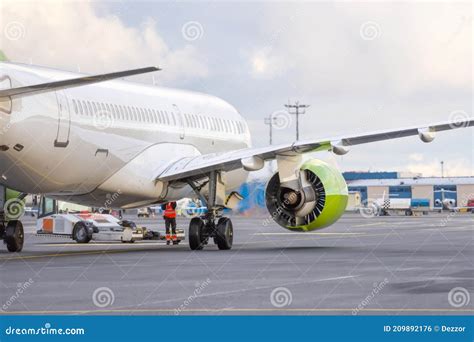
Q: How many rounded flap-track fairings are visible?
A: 3